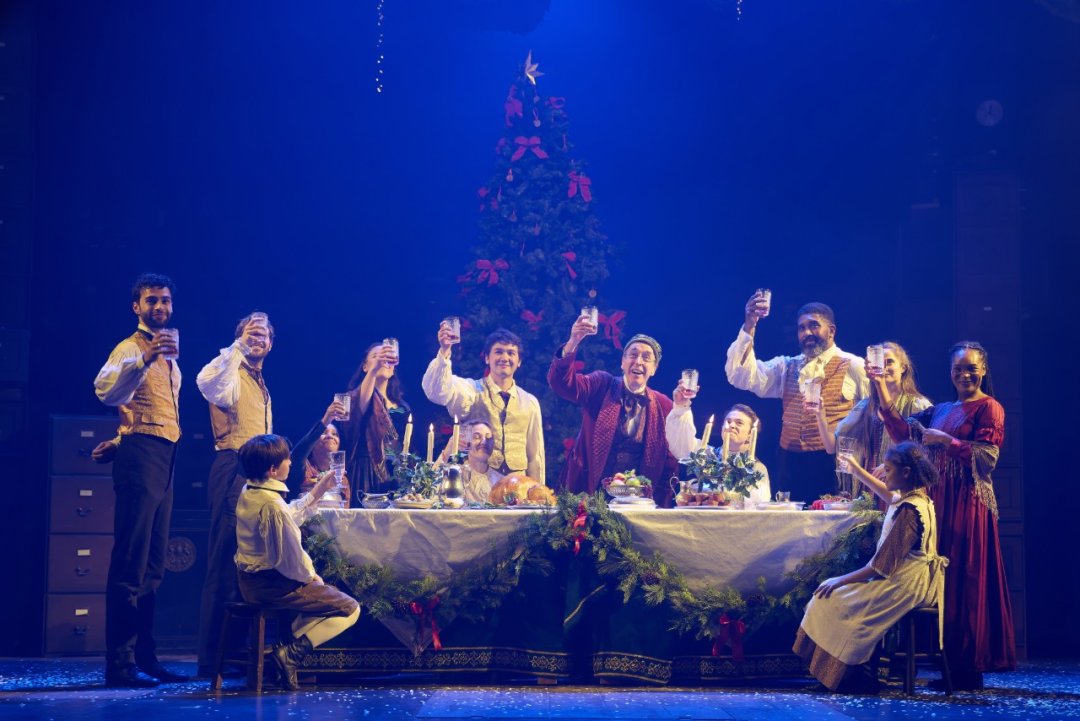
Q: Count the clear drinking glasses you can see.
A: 13